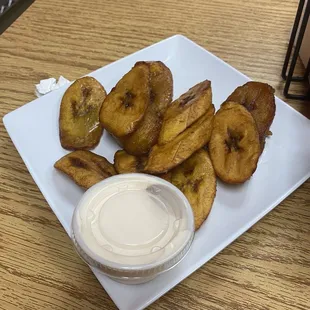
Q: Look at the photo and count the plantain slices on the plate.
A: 10